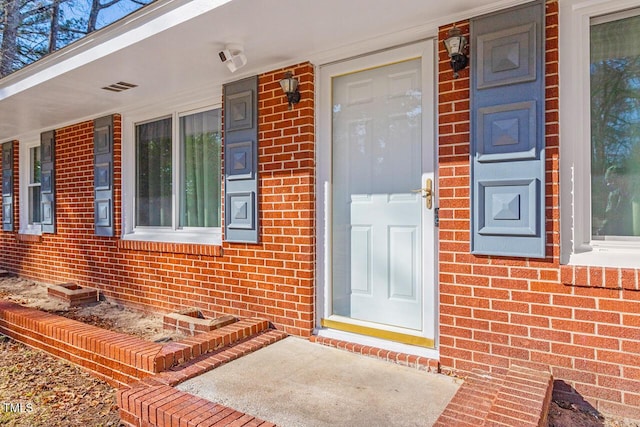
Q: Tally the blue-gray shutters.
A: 5